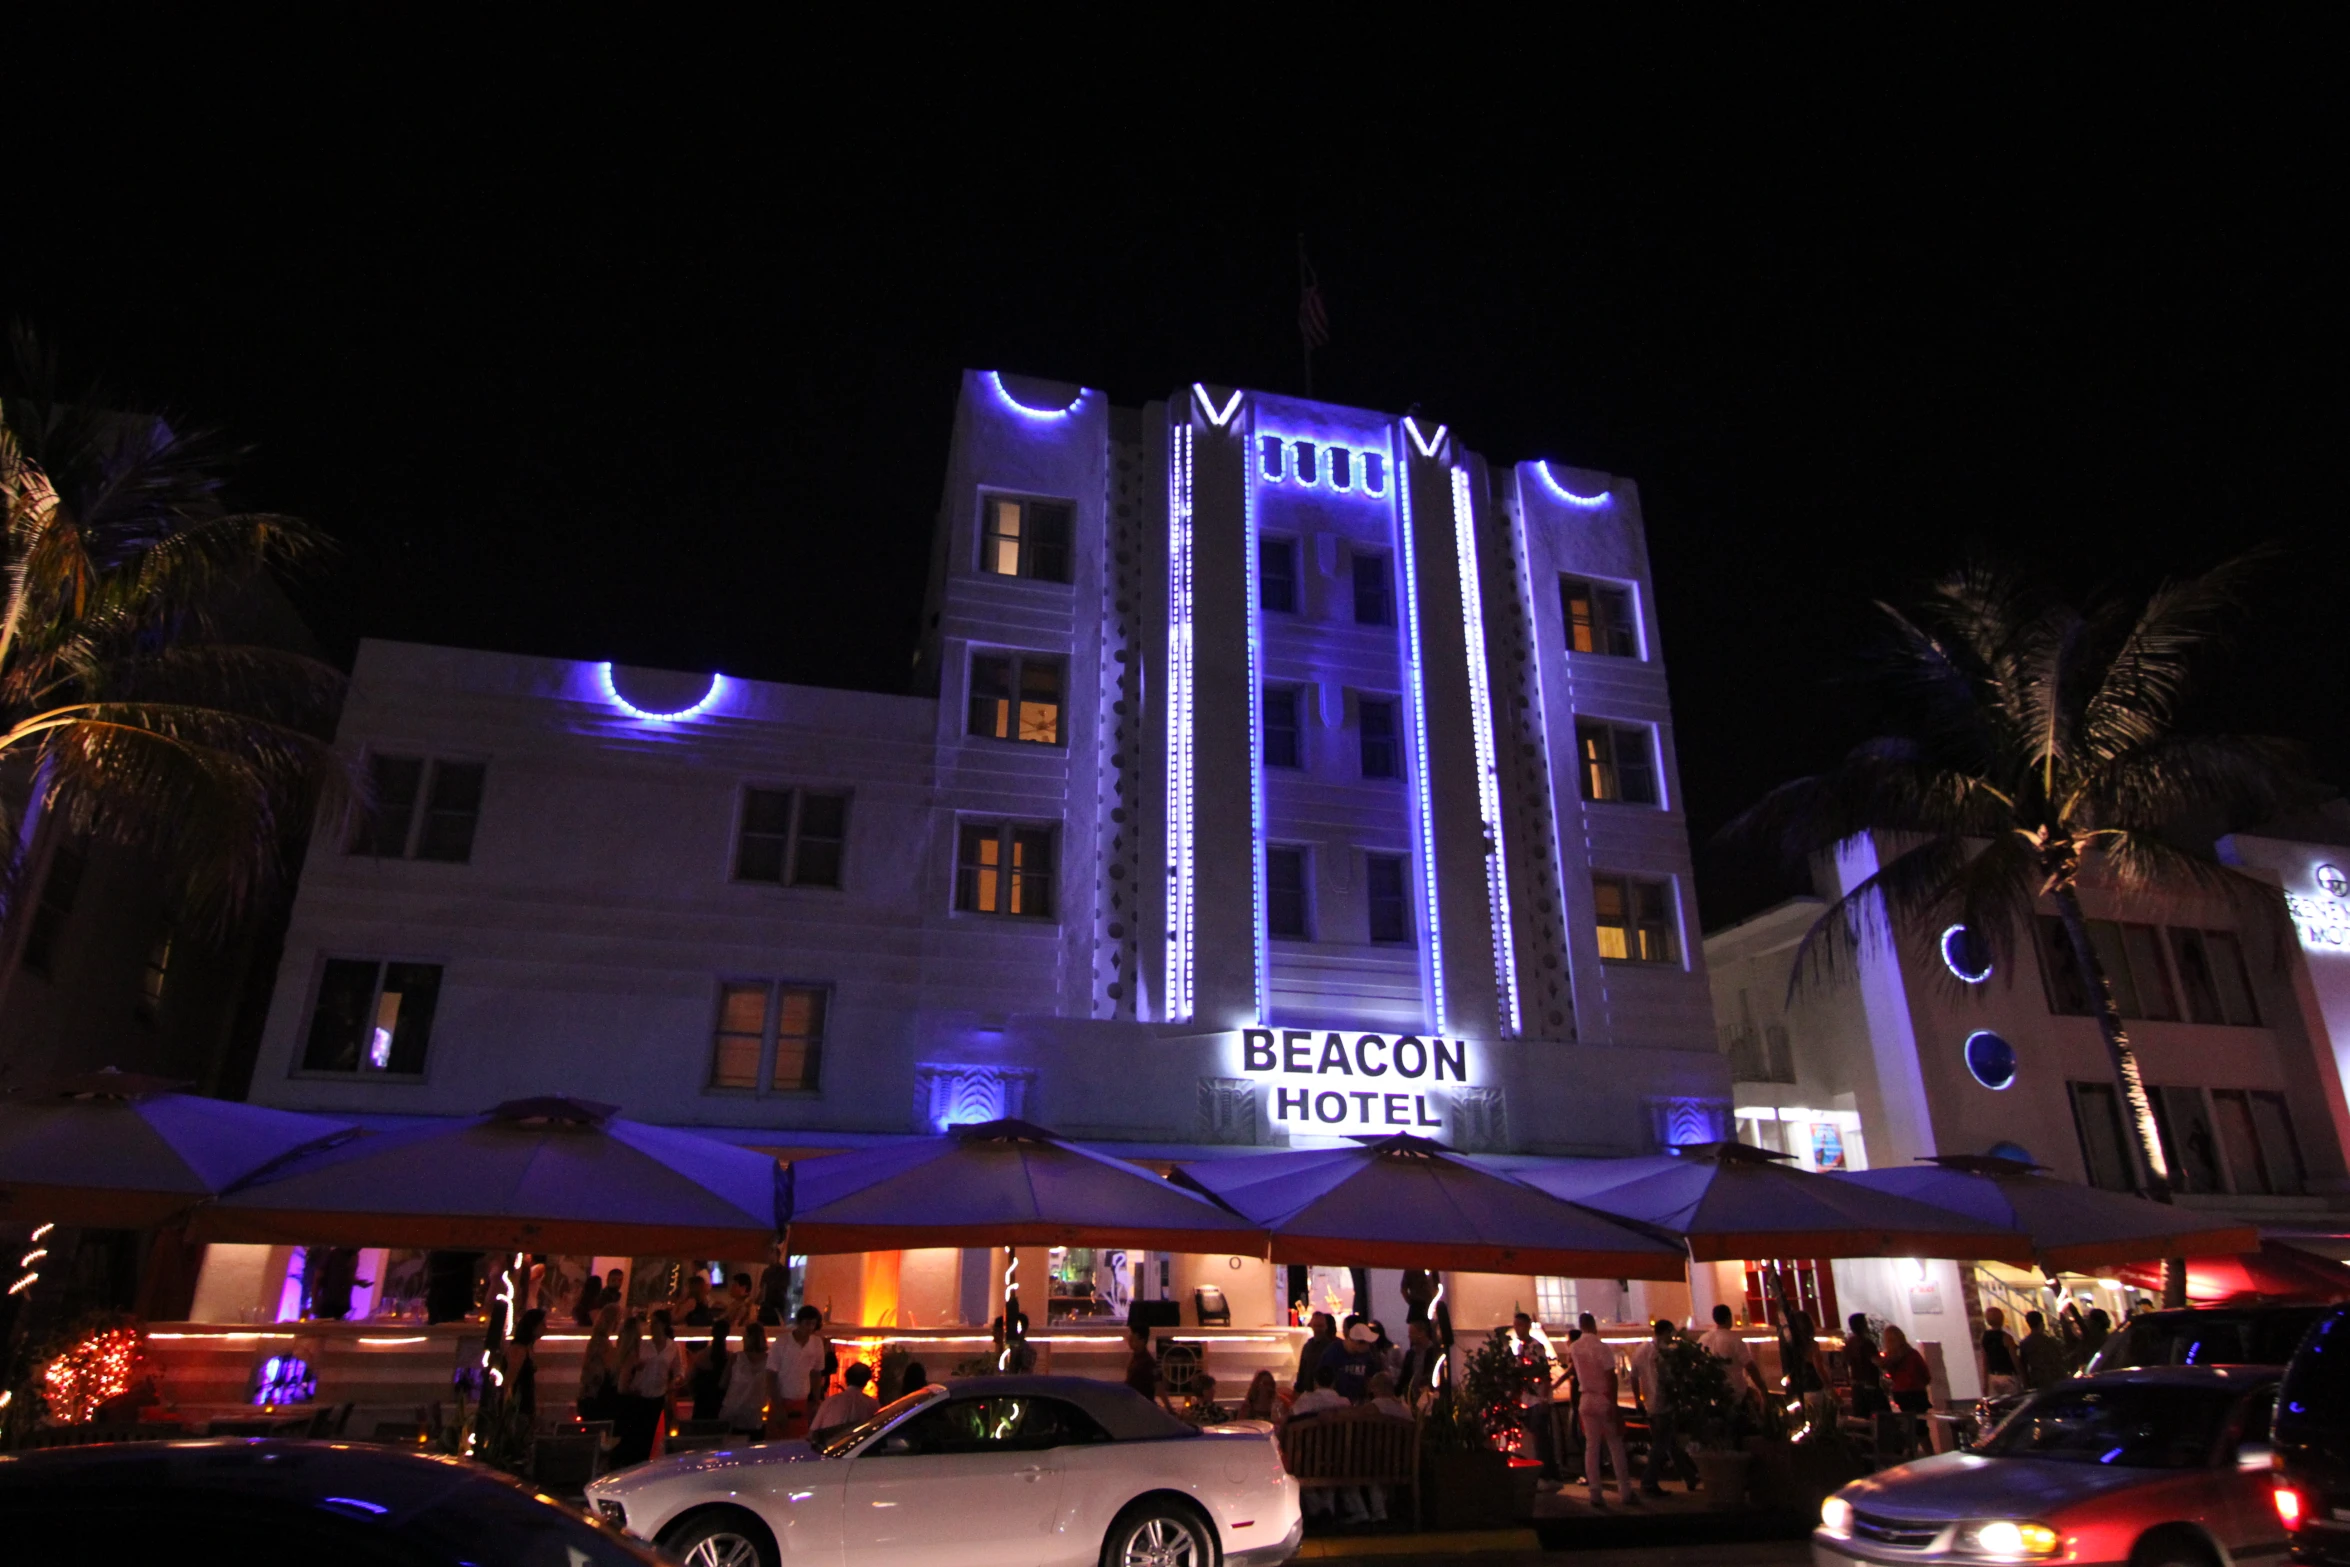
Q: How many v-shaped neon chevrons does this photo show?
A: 2